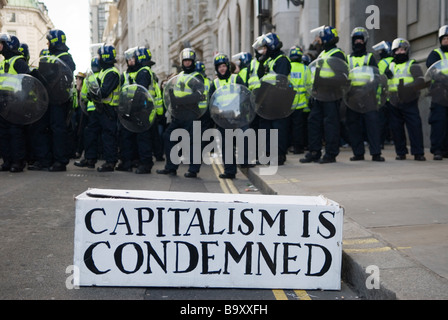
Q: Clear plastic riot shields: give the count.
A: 11